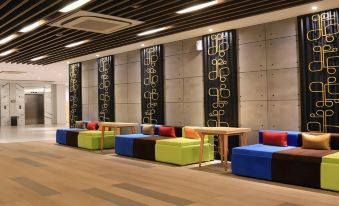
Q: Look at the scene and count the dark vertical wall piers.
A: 5